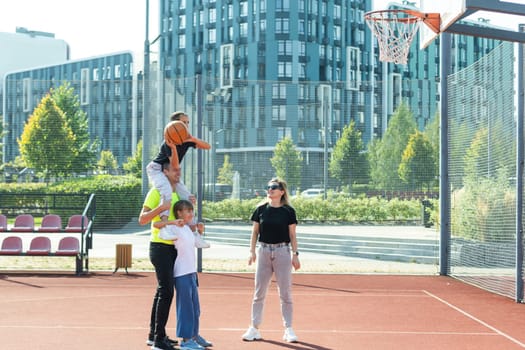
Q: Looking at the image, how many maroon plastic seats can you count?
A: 7